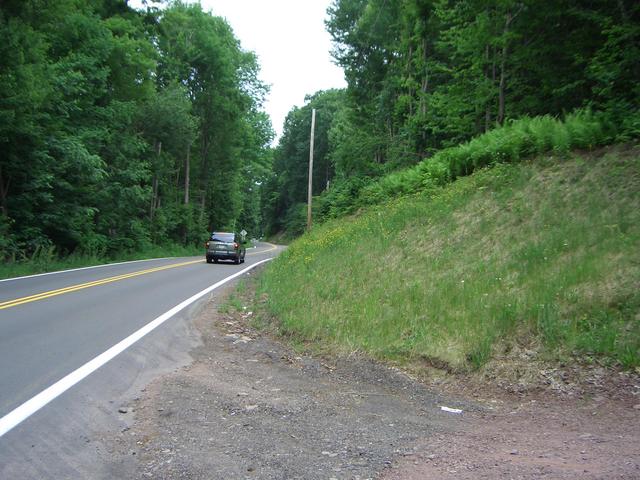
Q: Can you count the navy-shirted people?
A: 0